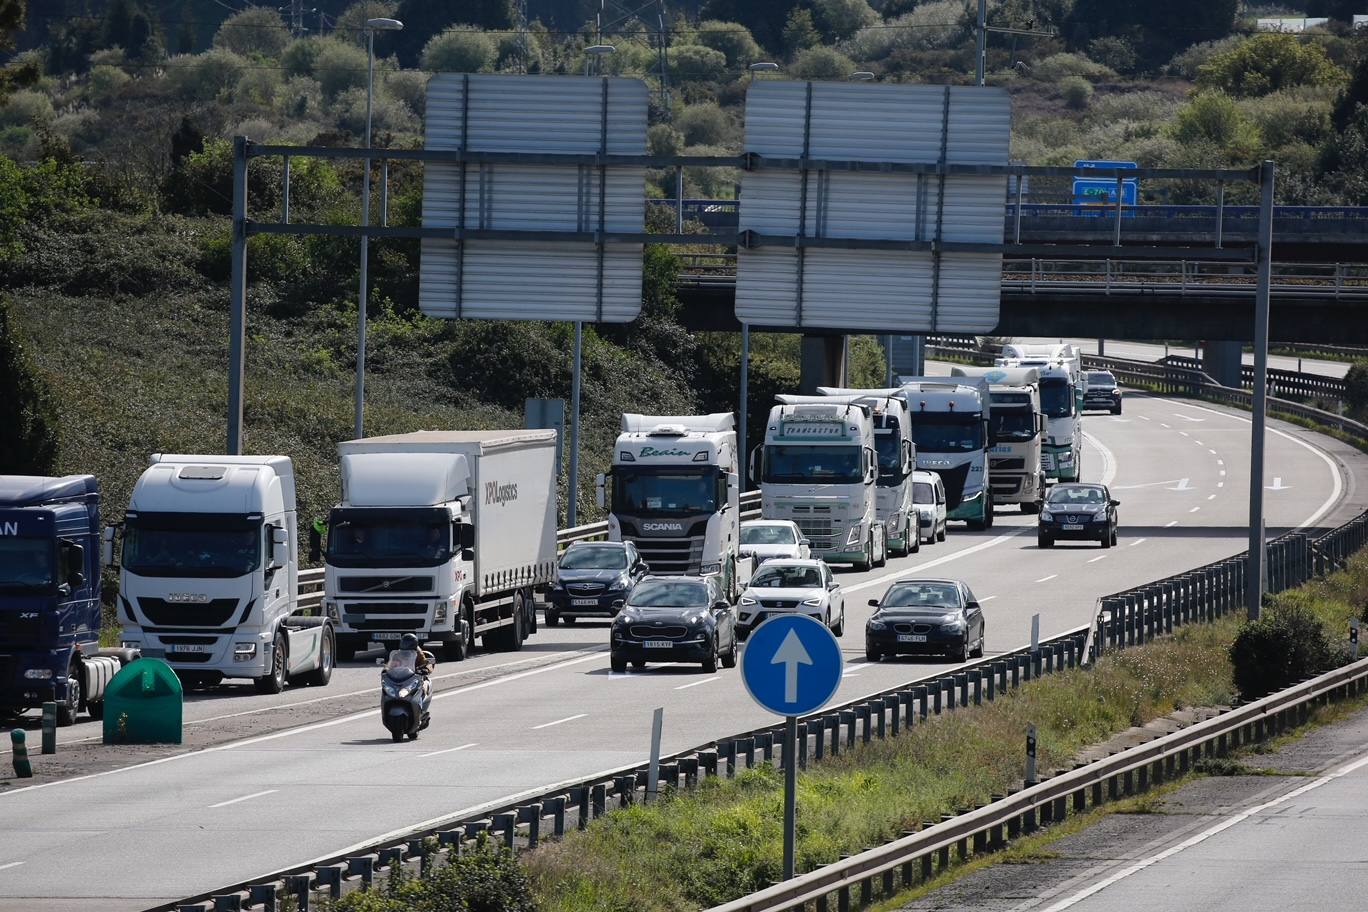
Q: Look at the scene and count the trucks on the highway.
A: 9